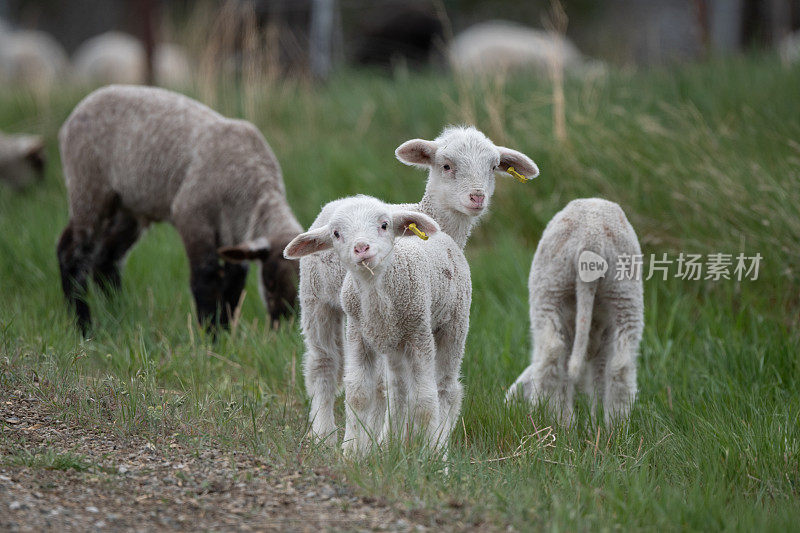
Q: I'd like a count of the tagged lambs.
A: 2